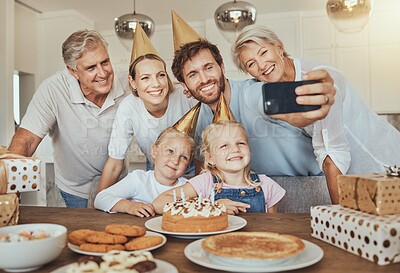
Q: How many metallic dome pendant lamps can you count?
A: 3